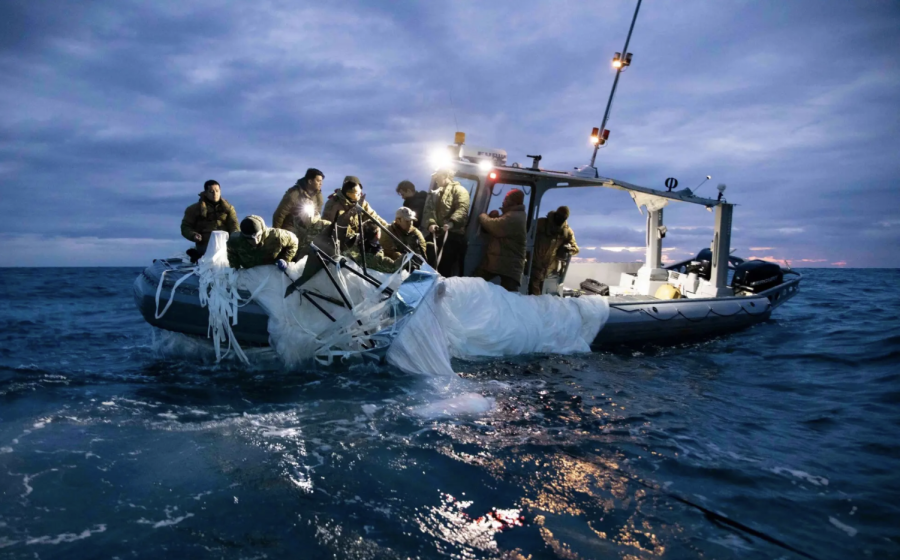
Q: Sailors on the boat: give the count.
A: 11